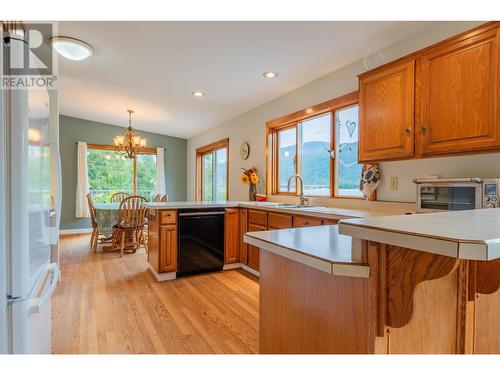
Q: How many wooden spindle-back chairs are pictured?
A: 5